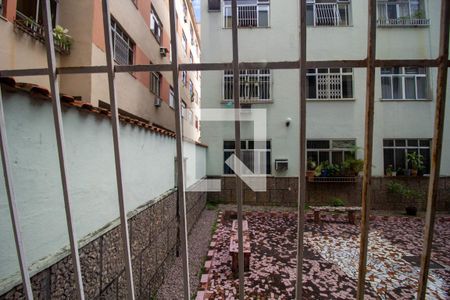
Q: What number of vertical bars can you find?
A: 8